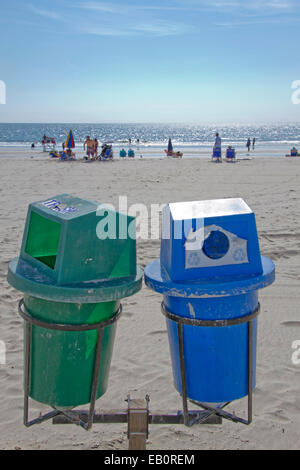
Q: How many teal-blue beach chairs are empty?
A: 2